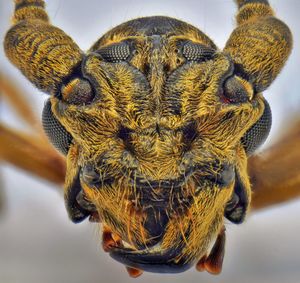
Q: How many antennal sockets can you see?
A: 2